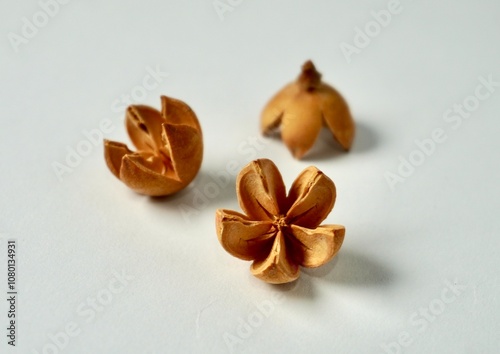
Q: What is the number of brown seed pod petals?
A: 13